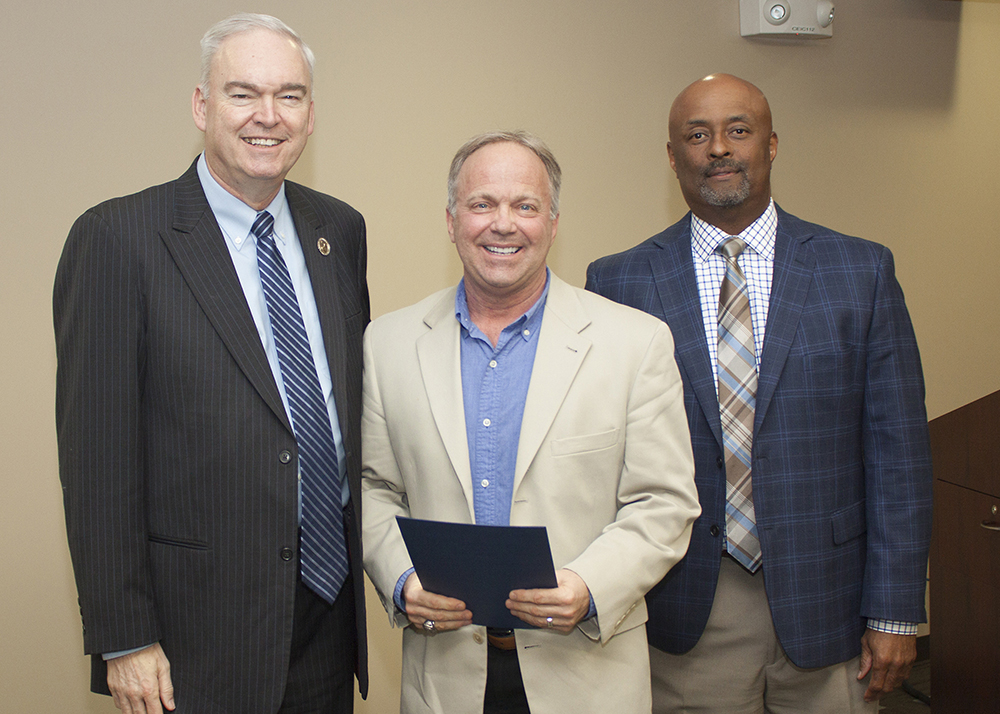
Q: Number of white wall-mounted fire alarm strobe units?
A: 1